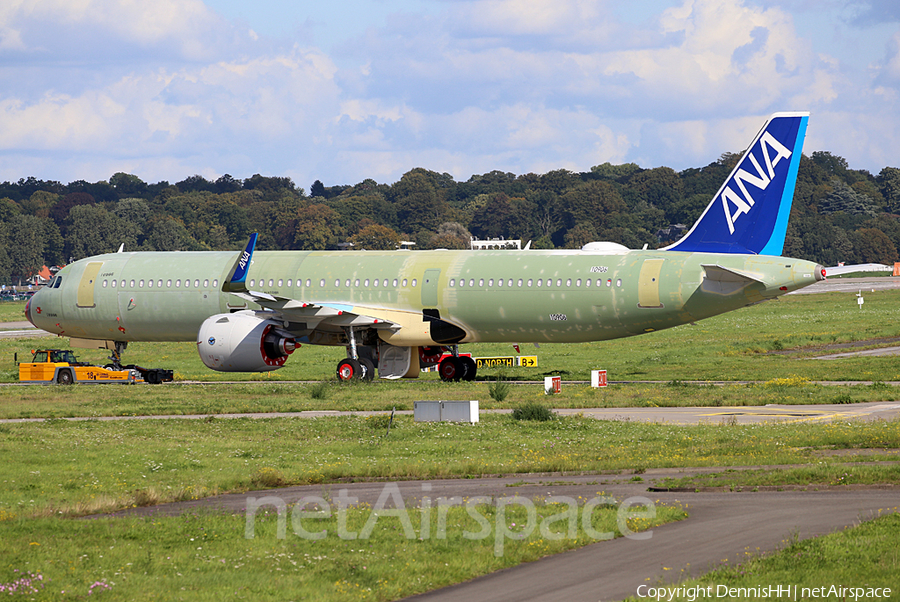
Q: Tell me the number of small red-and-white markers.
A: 2